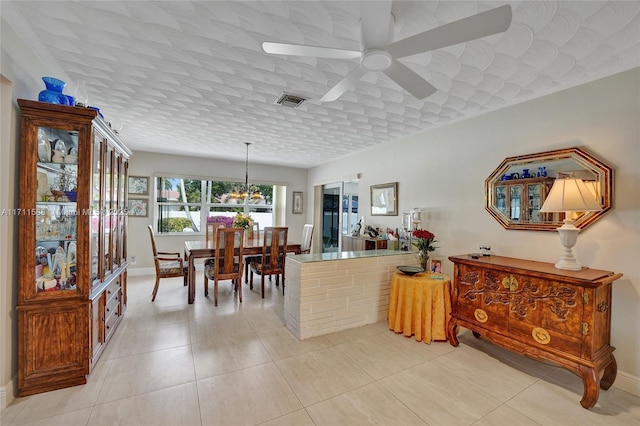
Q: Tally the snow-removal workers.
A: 0